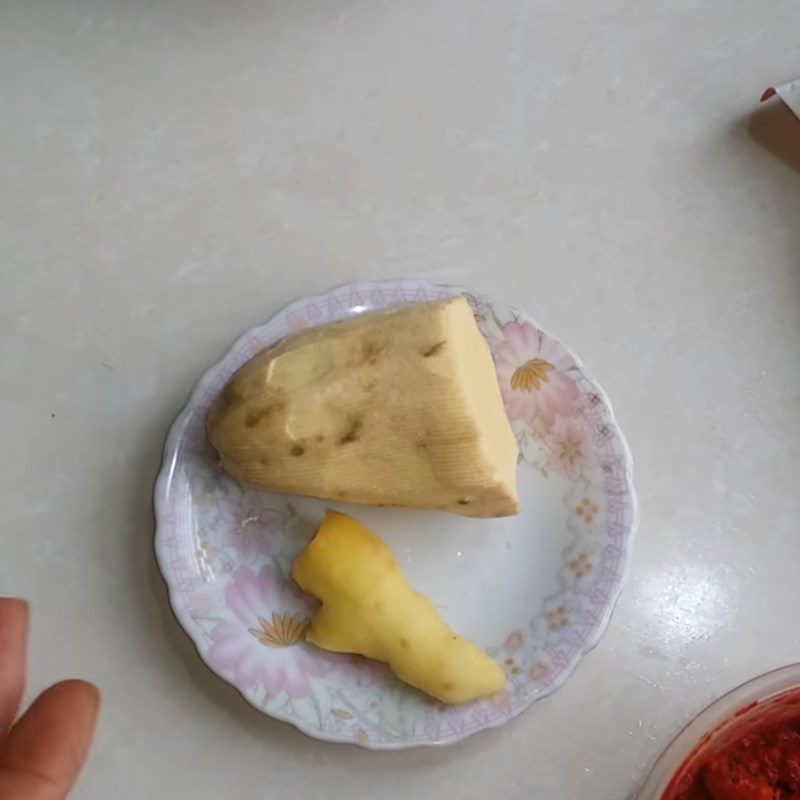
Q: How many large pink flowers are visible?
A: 2